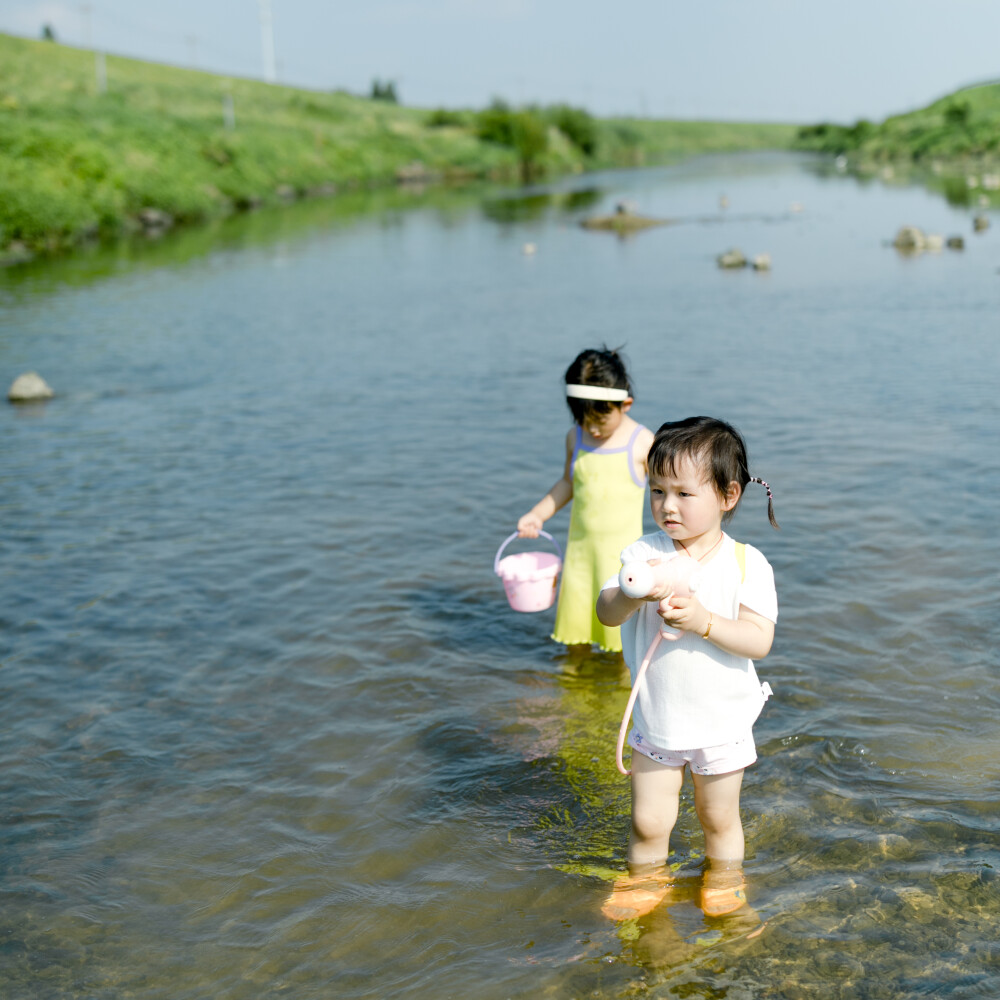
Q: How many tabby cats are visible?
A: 0